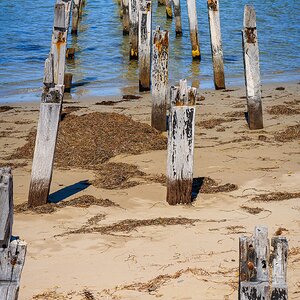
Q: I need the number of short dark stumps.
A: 2